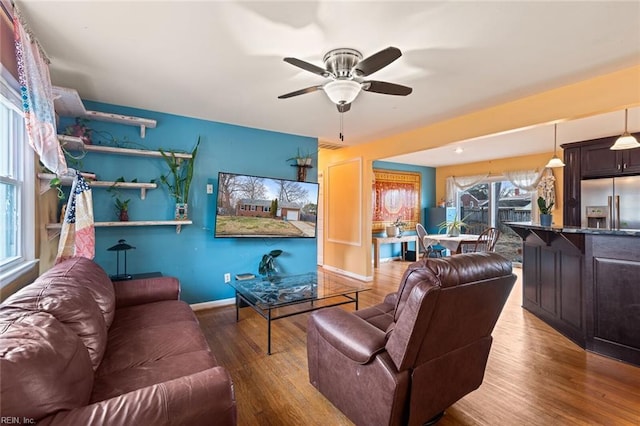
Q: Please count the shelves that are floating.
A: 4